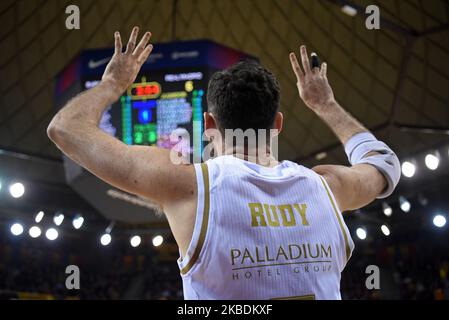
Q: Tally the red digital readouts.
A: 1